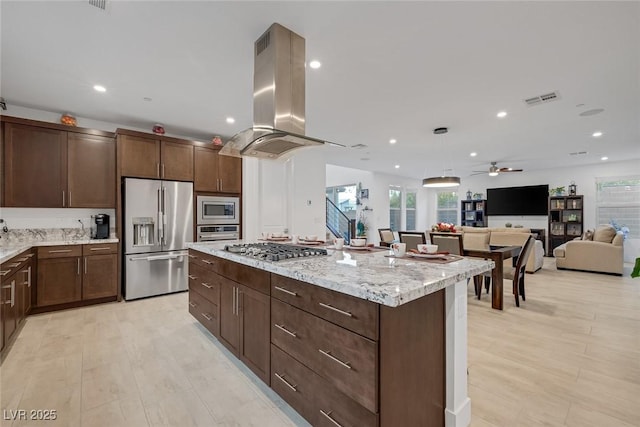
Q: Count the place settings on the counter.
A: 4